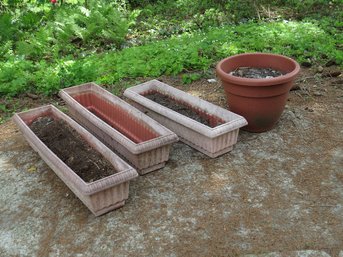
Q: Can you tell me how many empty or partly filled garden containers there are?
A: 4